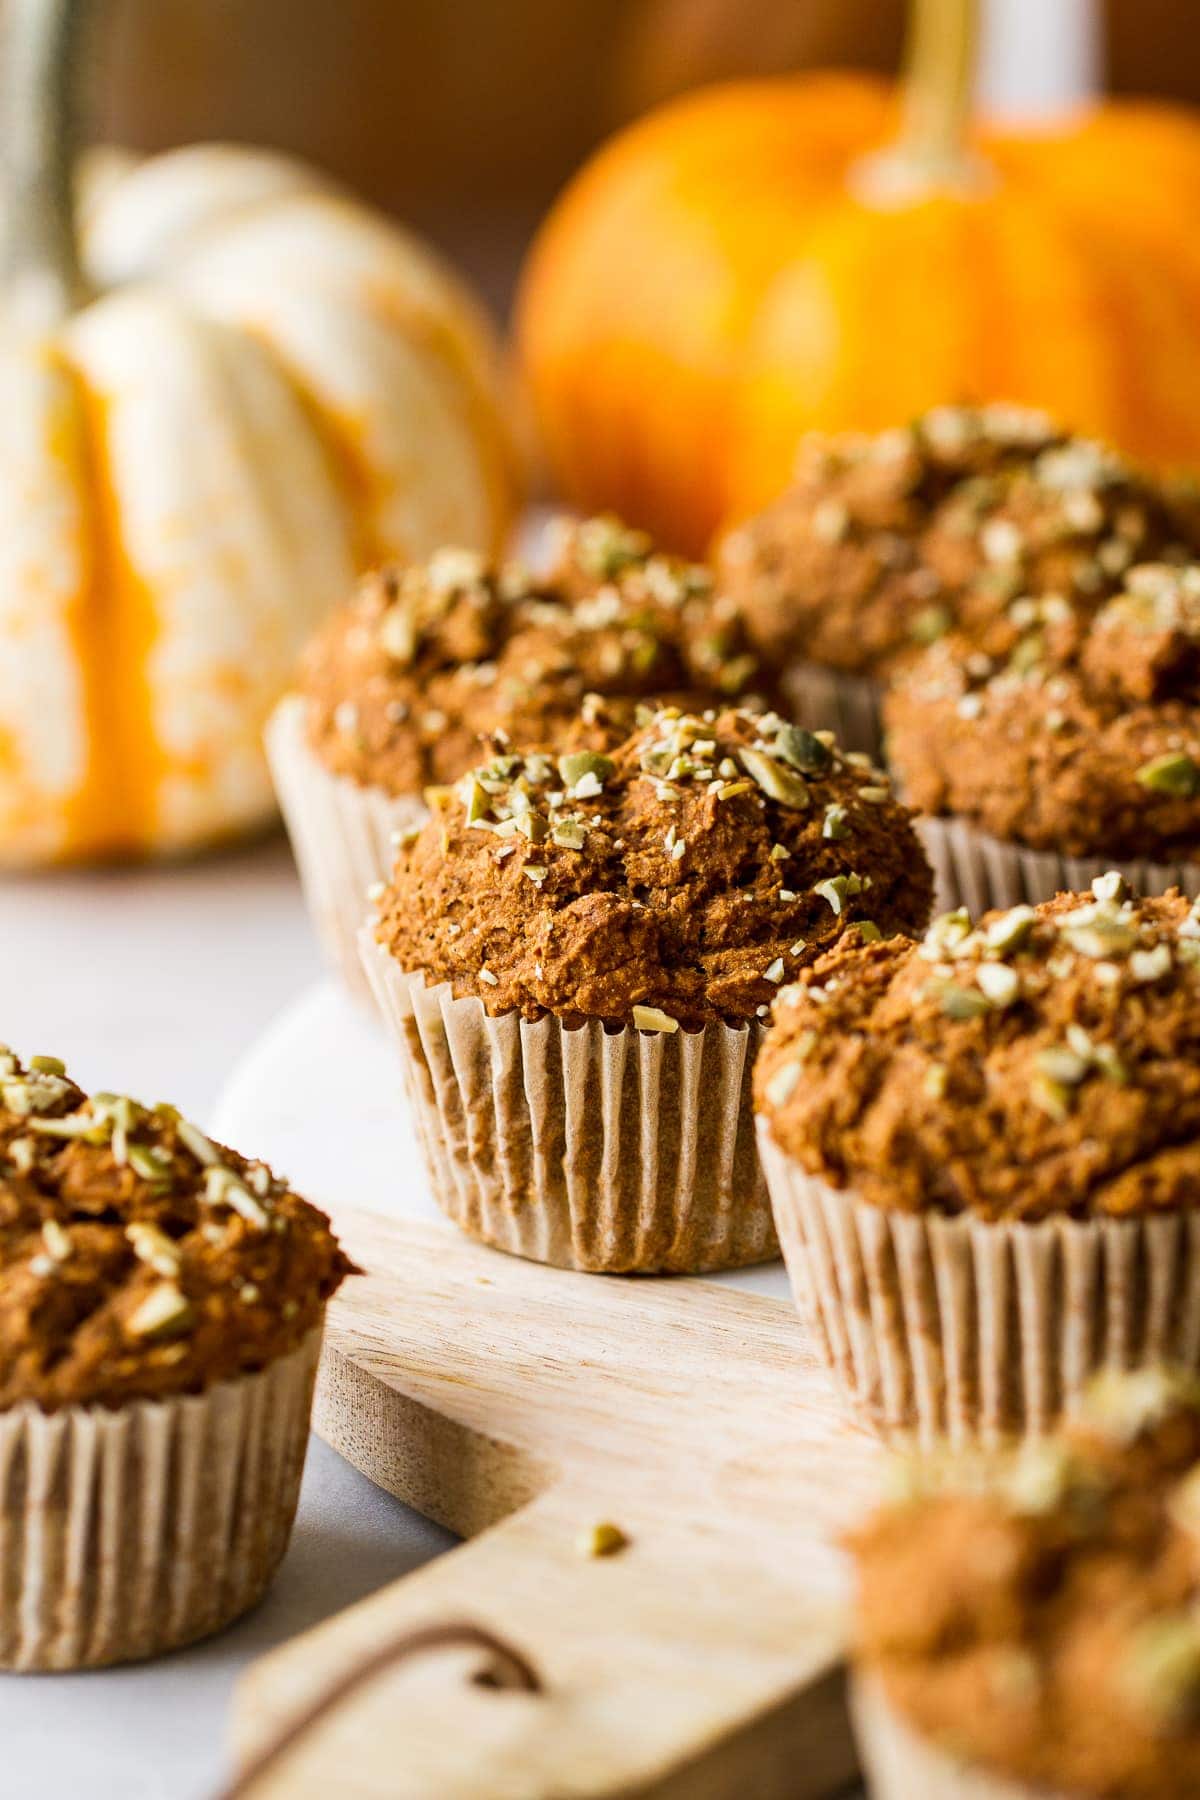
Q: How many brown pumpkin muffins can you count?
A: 7